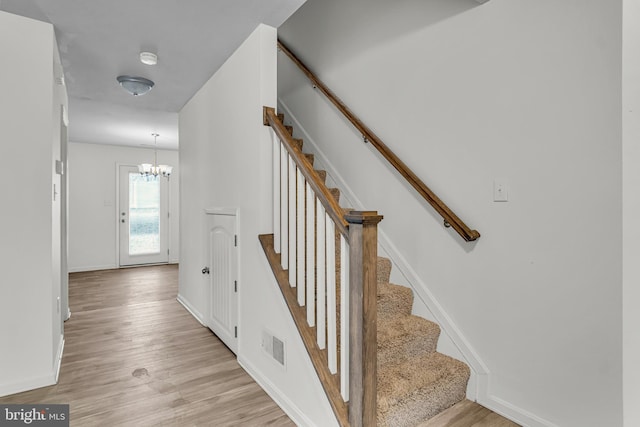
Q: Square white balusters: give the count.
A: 8